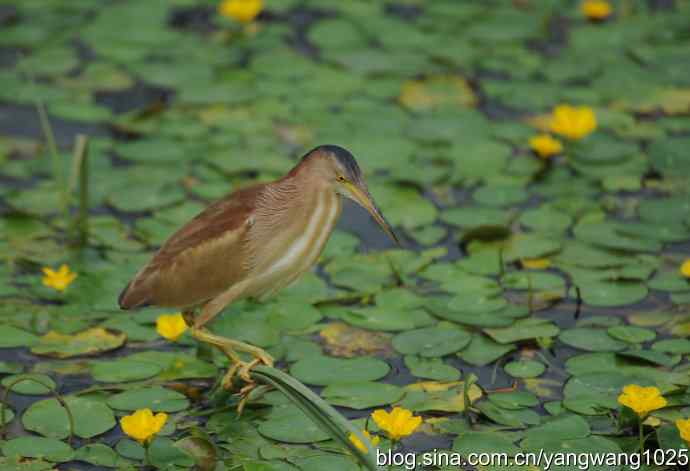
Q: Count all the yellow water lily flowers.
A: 12